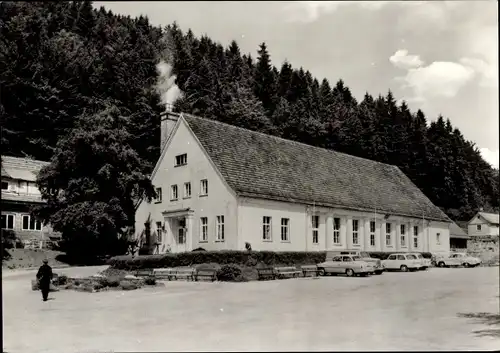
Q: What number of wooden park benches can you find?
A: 7